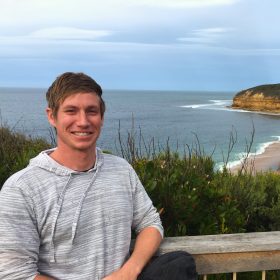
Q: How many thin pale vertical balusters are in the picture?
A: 3